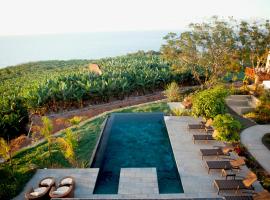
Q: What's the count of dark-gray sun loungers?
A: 6